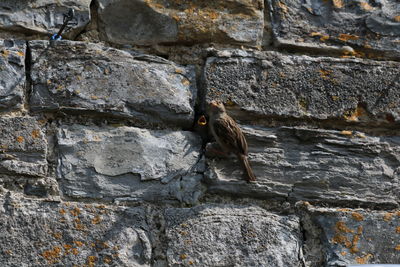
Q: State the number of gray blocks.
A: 12